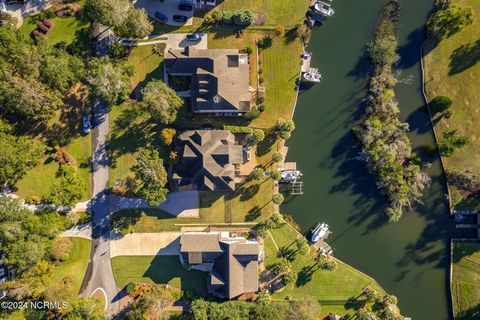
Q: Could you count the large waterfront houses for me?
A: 3